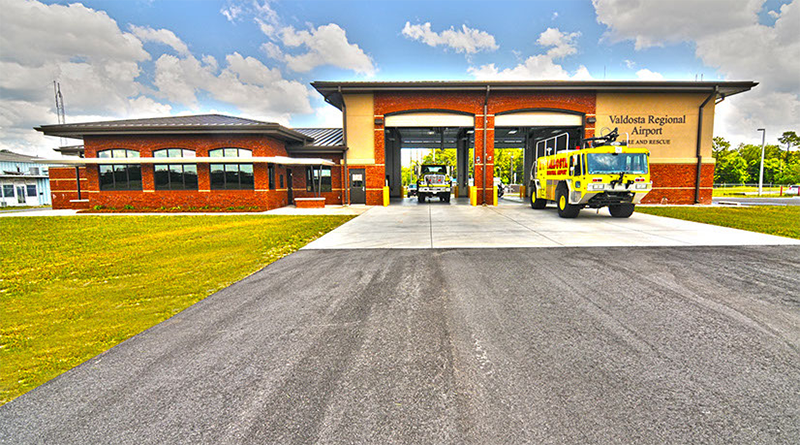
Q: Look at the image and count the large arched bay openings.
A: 2